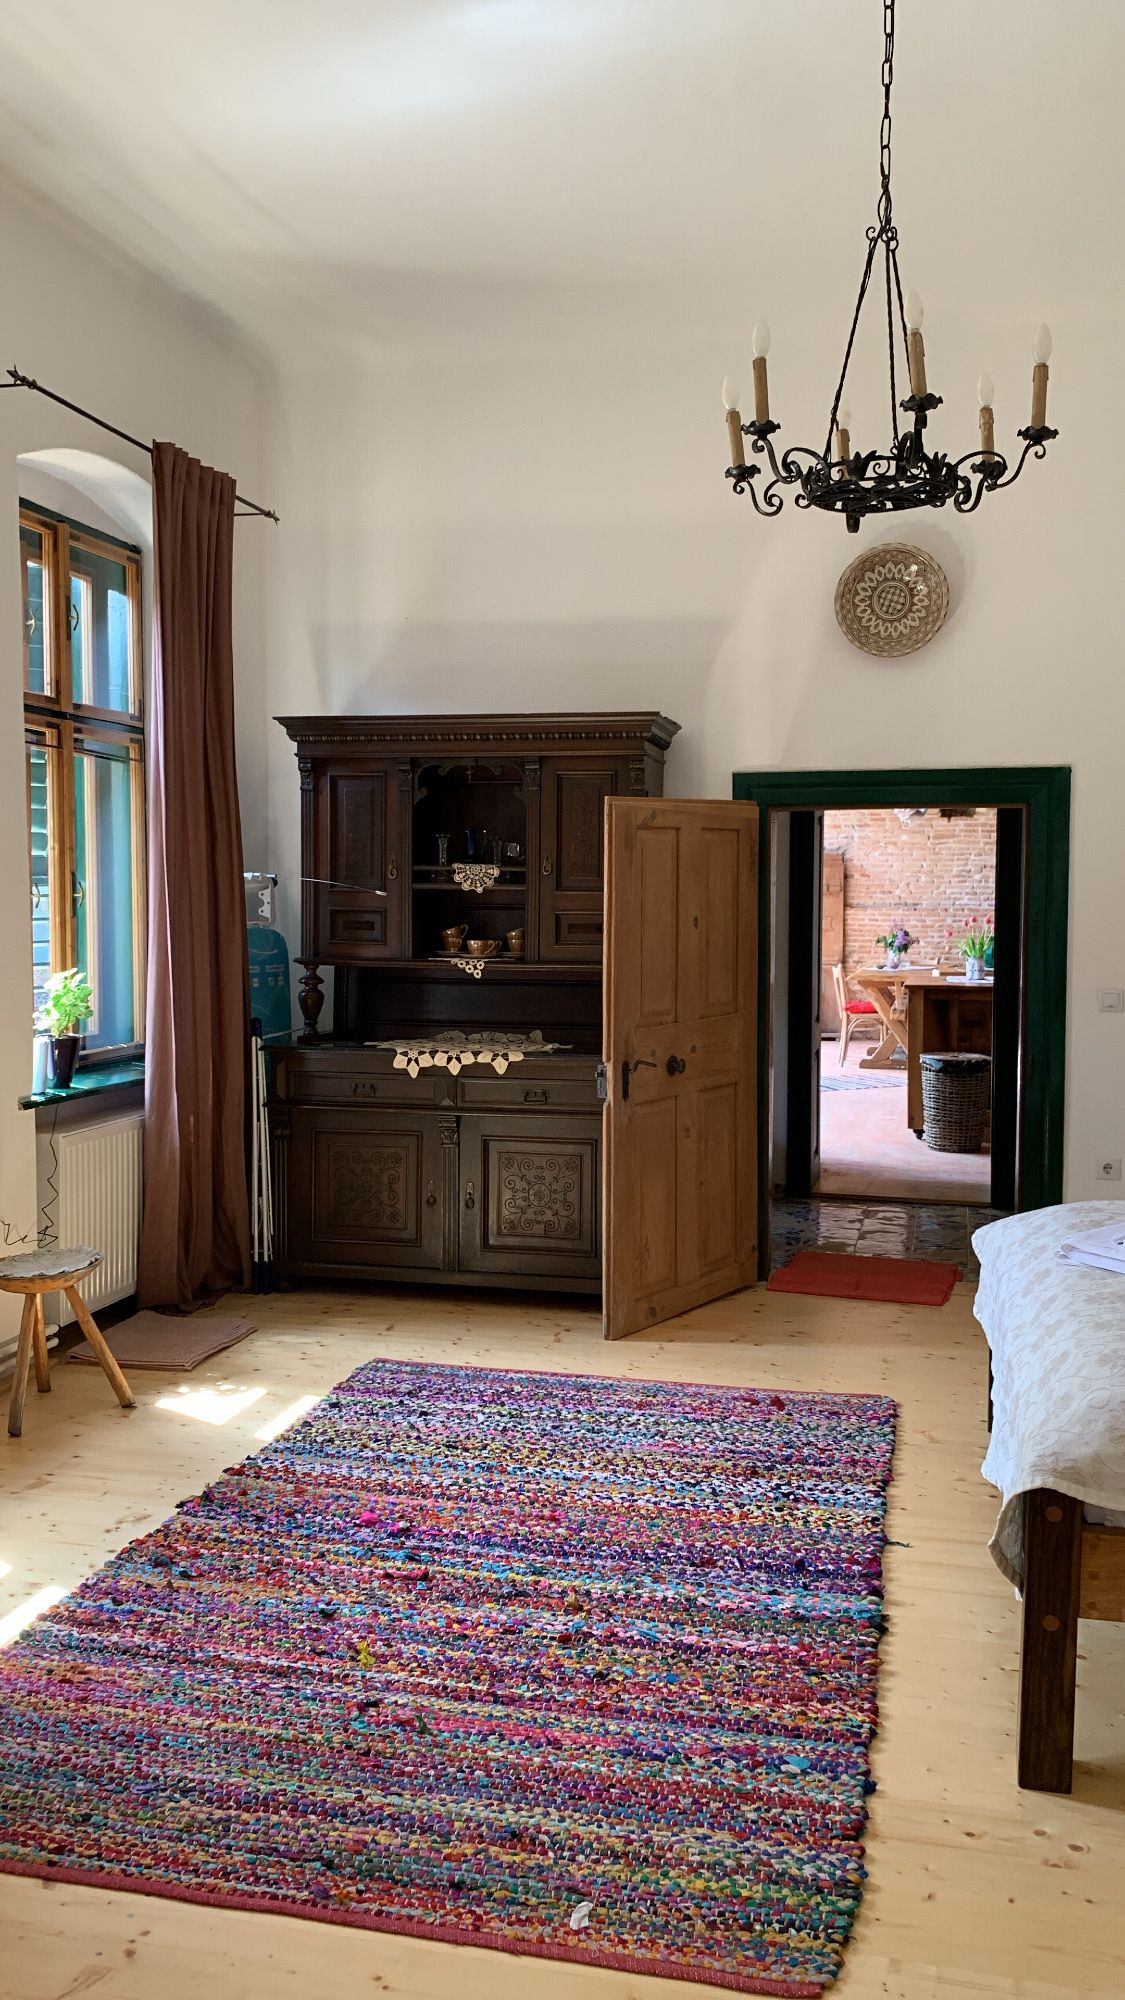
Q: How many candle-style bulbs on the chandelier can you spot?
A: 6